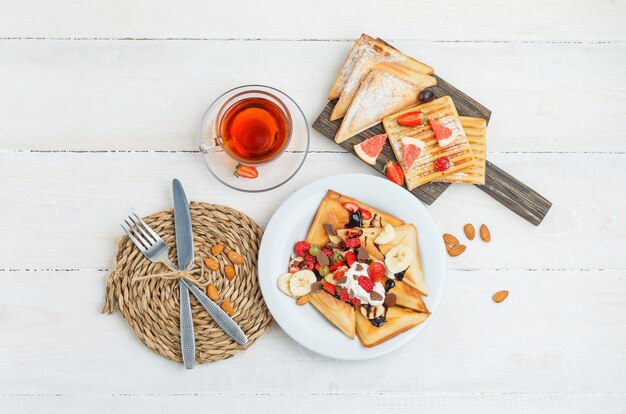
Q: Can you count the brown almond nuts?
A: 11